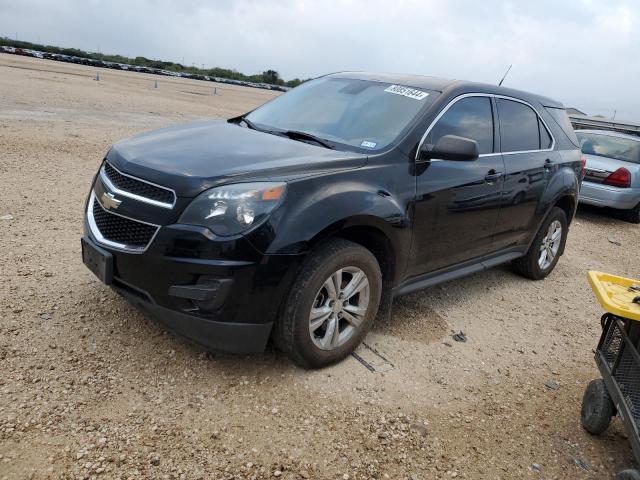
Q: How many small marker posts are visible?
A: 3